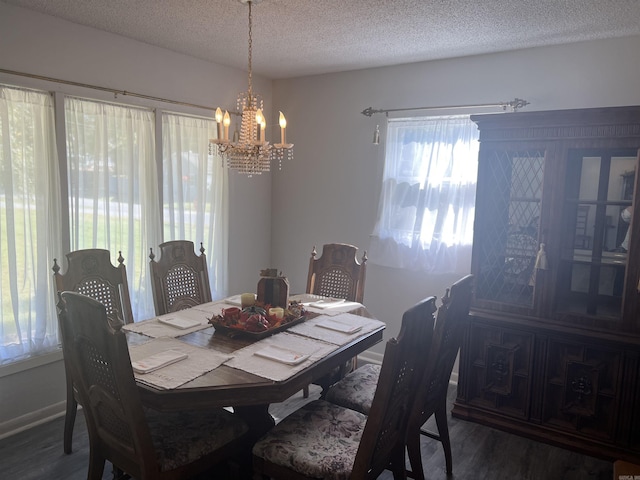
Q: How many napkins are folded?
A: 6